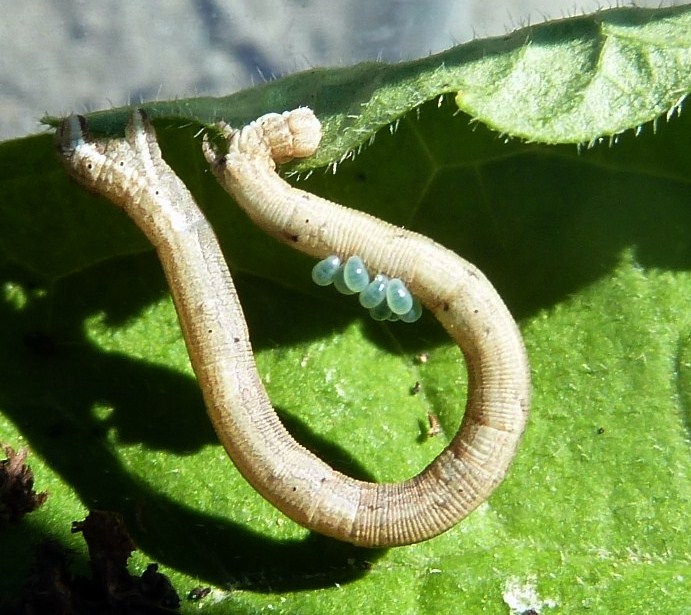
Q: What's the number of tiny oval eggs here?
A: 8